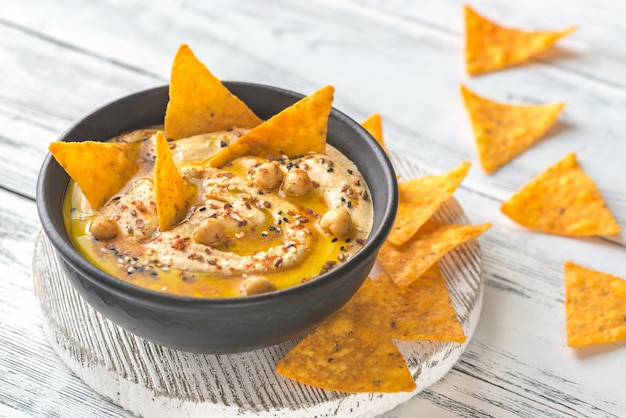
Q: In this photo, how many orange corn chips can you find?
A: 13